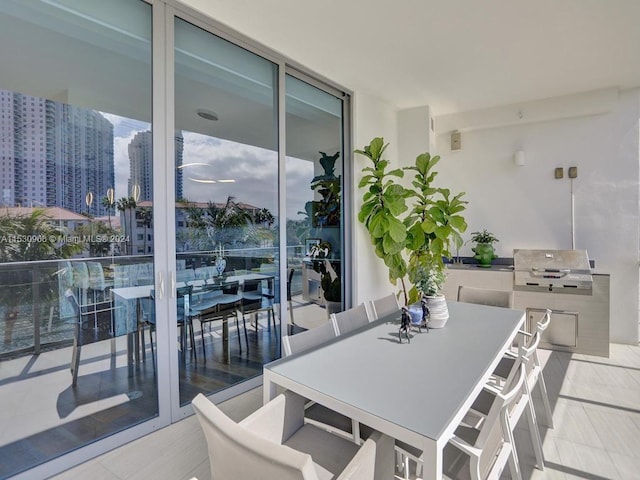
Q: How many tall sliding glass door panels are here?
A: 3